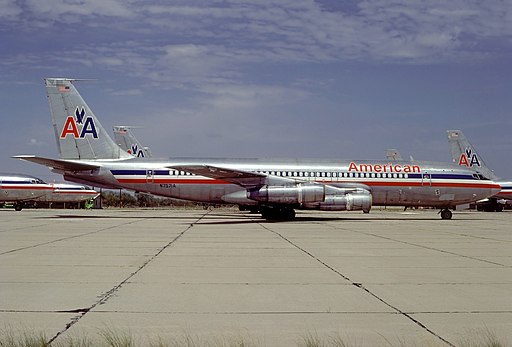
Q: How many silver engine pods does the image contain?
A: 2